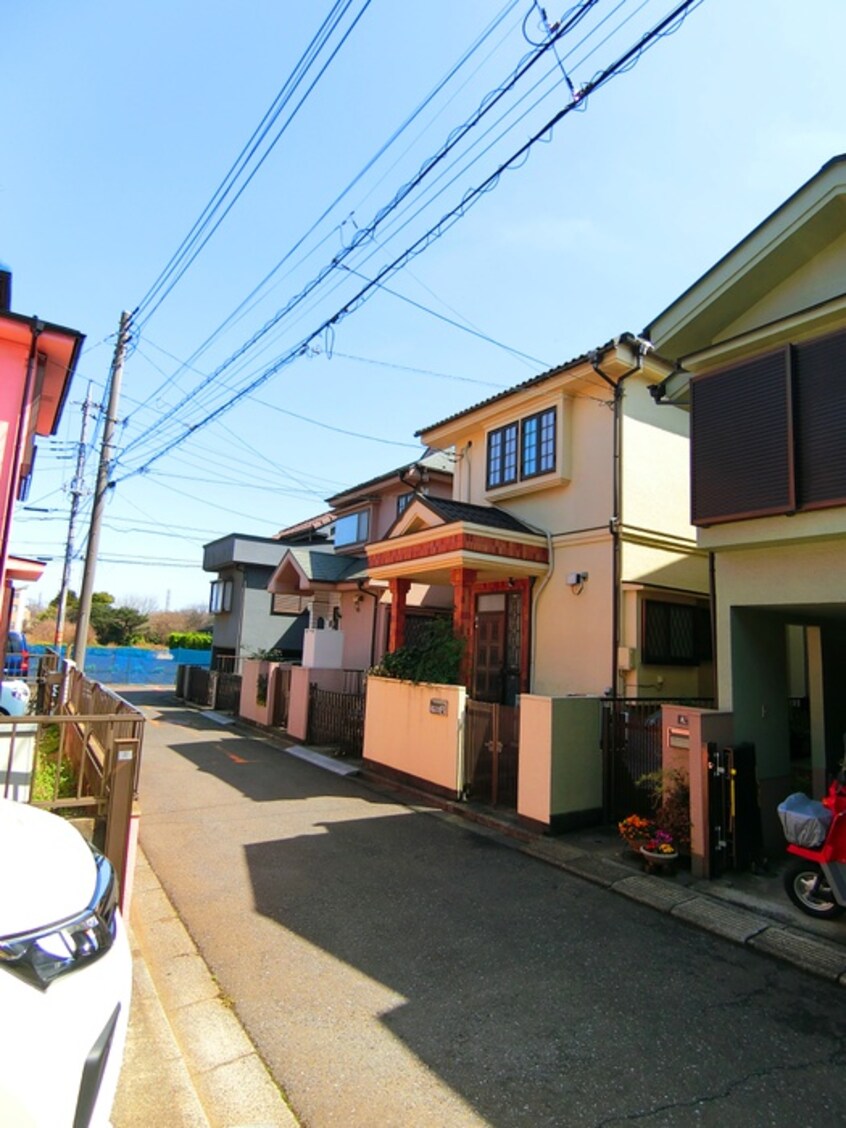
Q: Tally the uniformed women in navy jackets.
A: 0